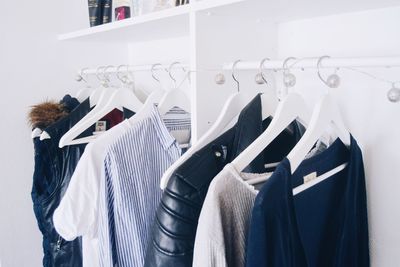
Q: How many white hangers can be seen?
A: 10